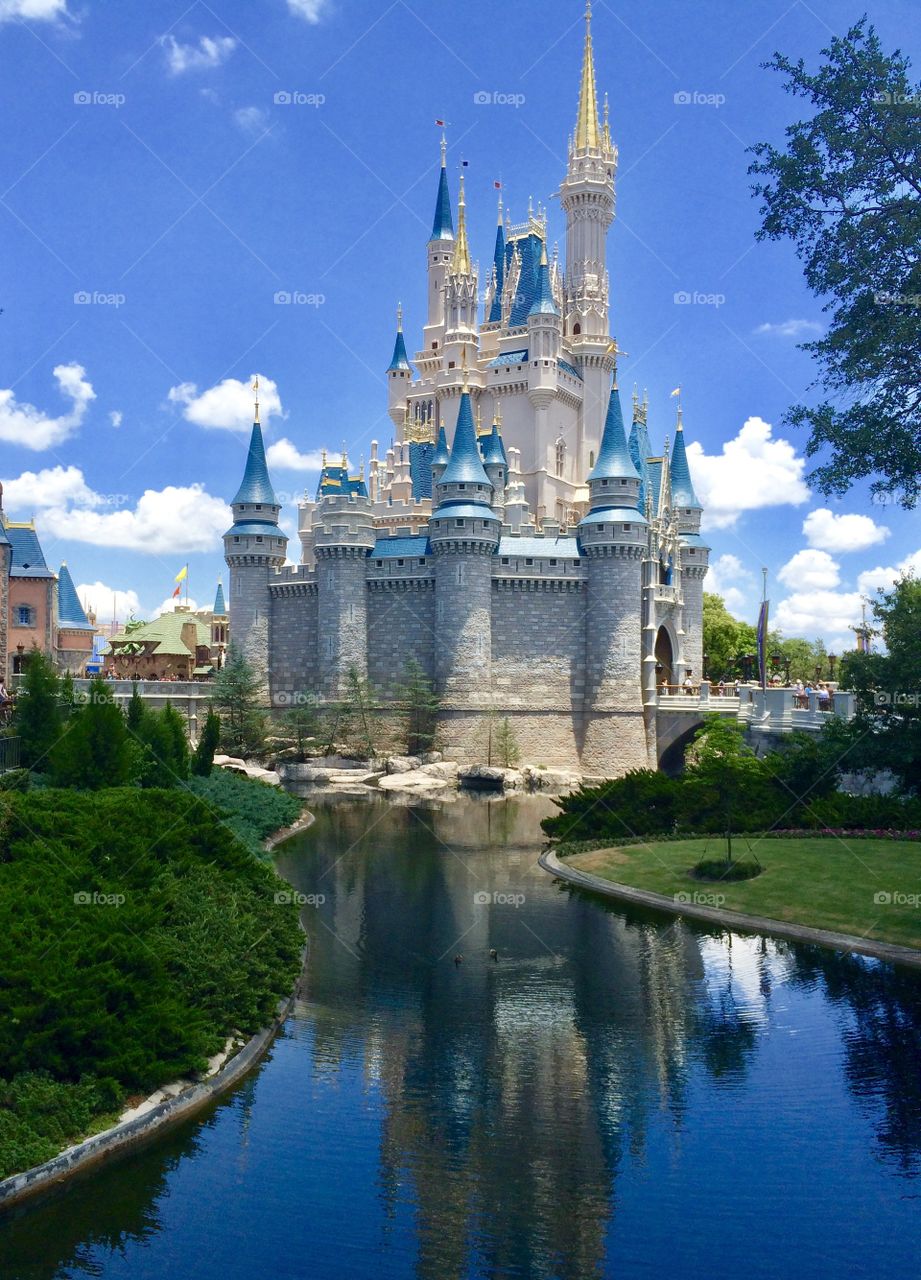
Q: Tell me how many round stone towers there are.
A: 5